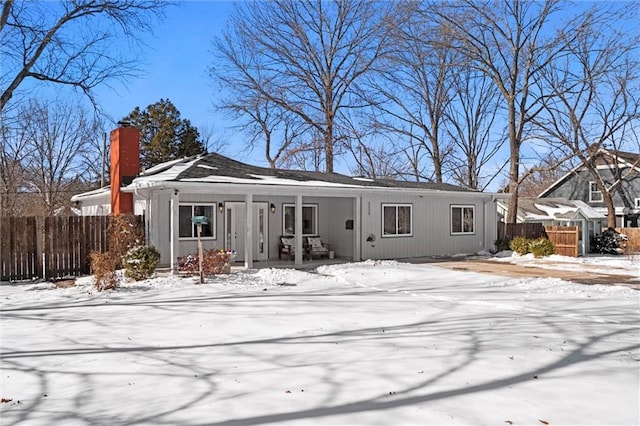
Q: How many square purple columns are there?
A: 0